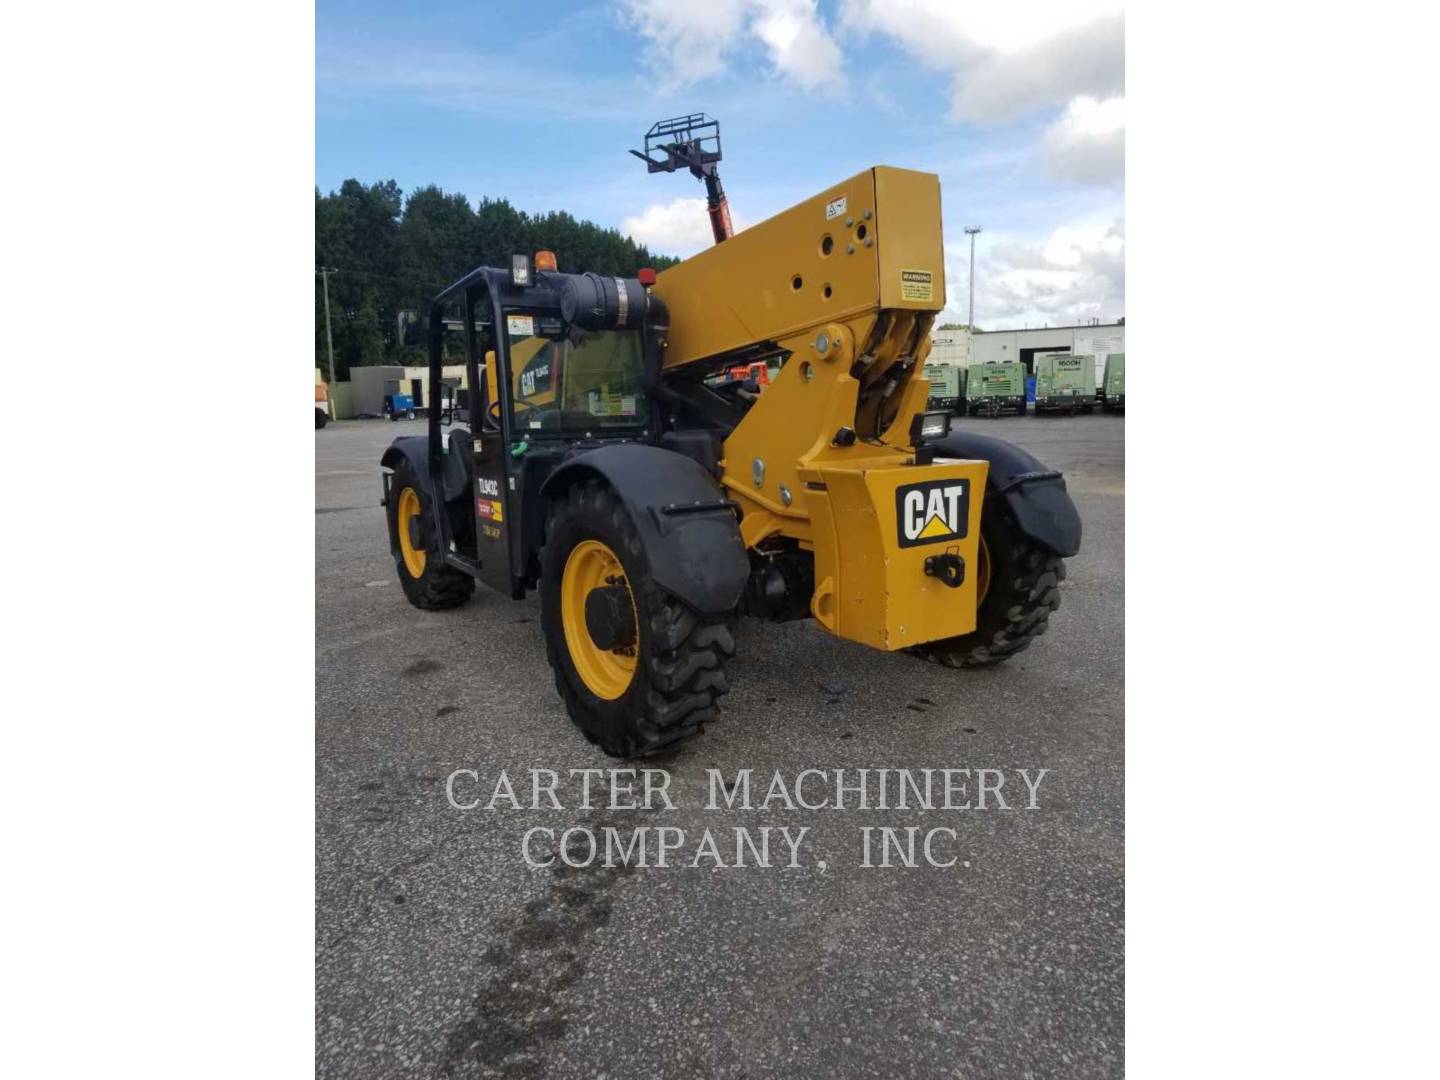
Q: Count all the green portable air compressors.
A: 4